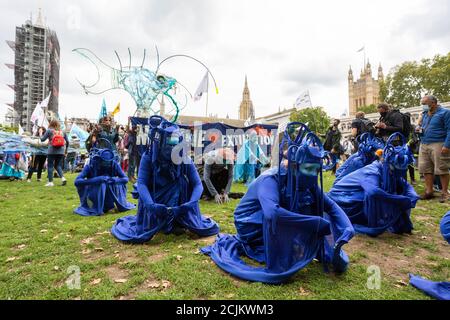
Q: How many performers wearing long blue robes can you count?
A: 5